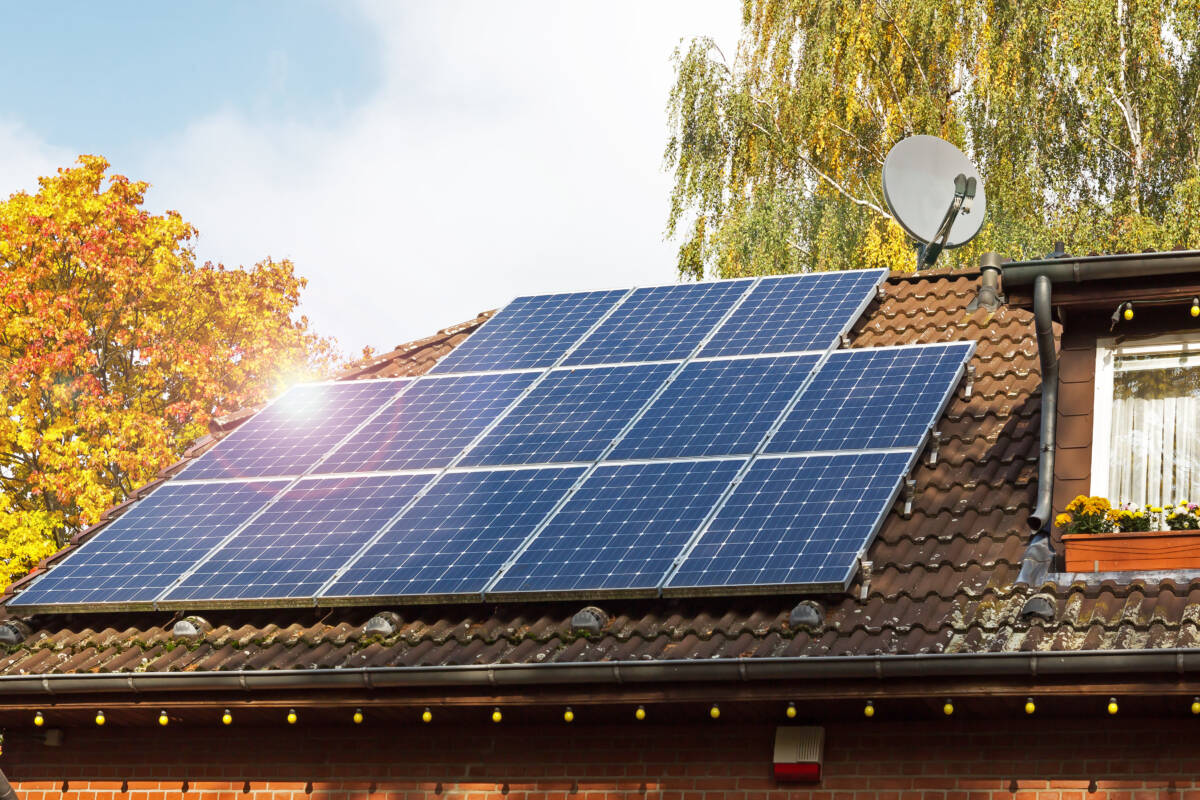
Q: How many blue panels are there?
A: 13